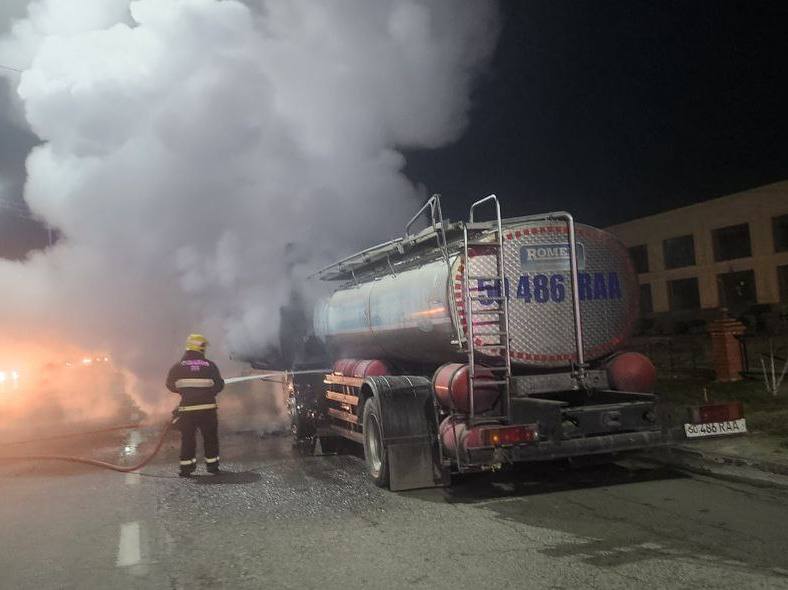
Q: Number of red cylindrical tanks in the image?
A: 4